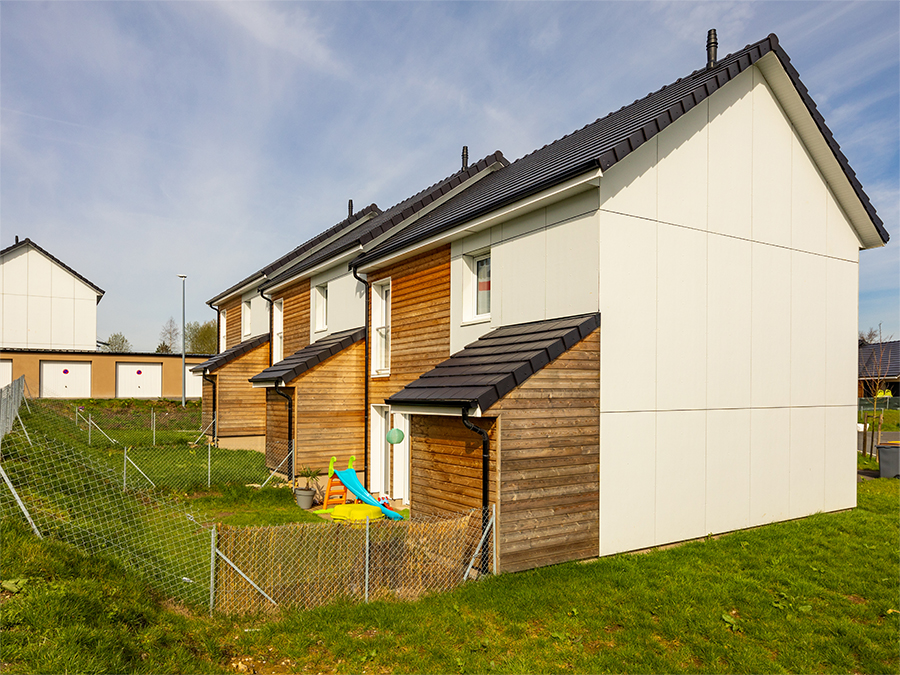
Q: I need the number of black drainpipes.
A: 6